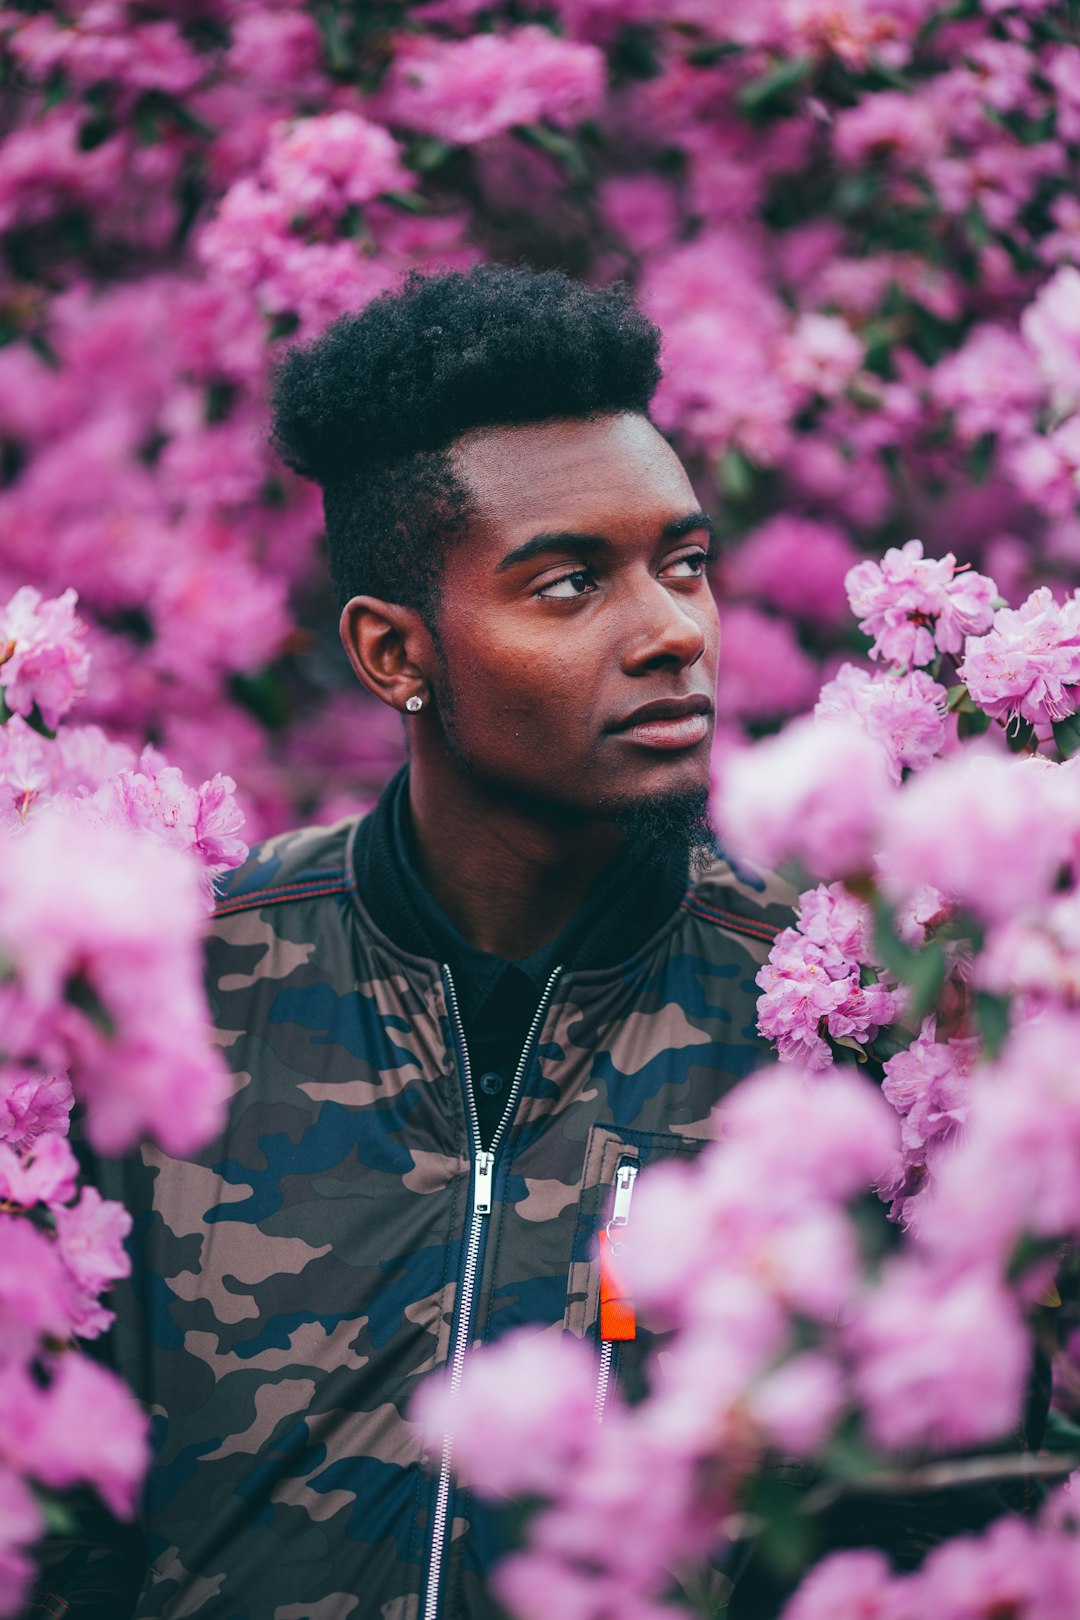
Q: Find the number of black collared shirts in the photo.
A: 1